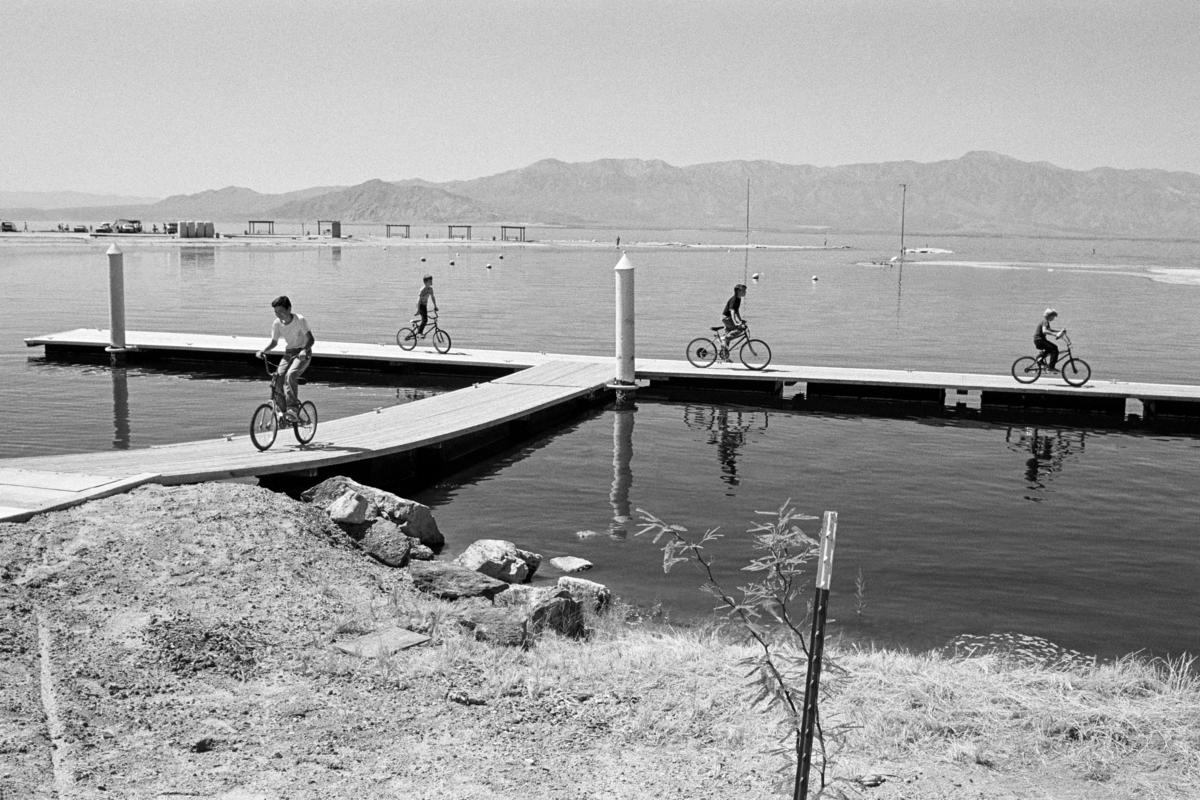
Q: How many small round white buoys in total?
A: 6